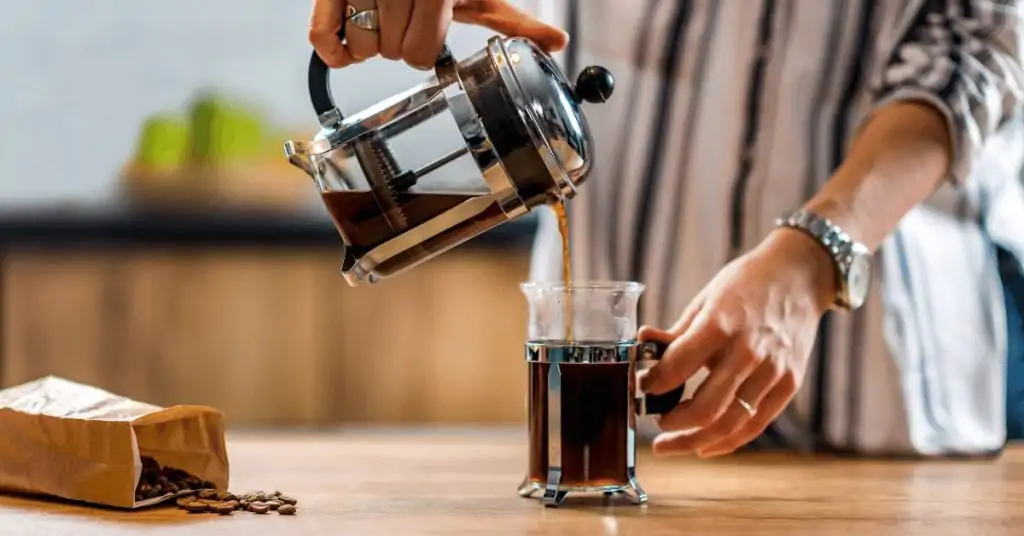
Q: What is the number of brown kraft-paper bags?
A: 1